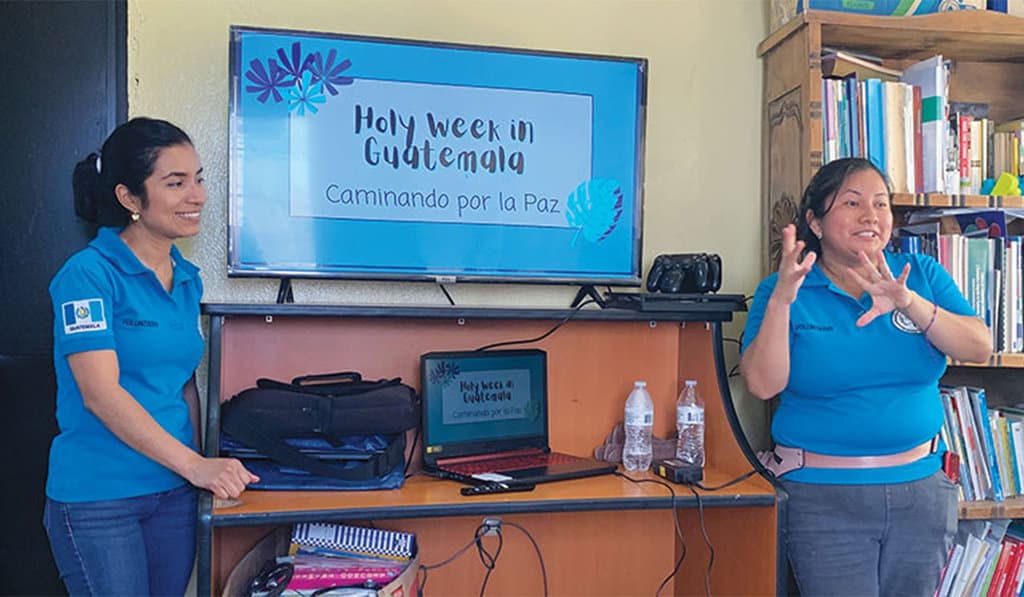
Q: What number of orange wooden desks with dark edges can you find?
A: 1